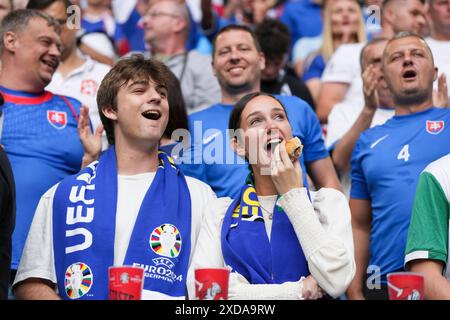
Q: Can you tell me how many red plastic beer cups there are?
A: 3